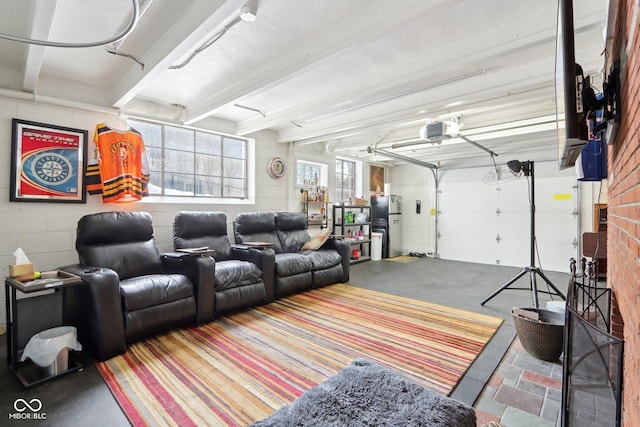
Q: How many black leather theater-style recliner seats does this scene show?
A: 4